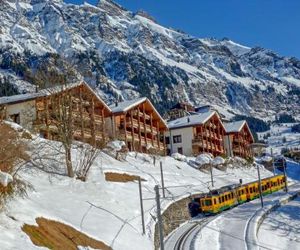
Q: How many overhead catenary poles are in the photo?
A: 7